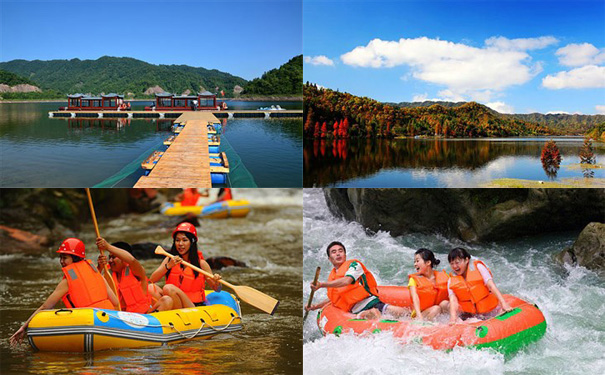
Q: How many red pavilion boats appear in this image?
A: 2